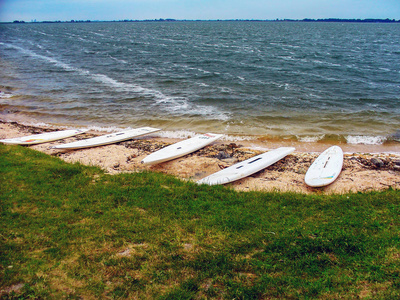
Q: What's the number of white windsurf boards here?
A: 5